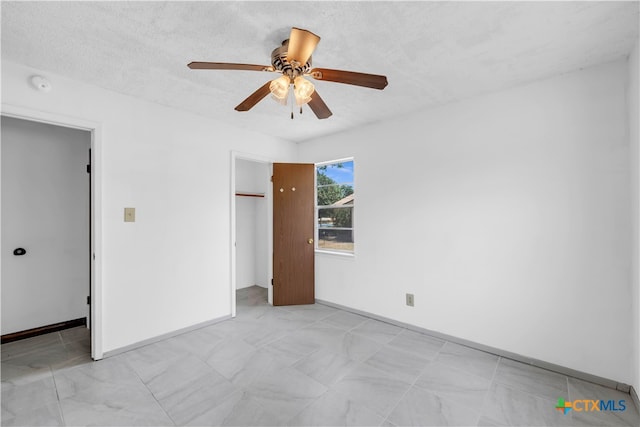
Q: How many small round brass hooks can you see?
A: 2